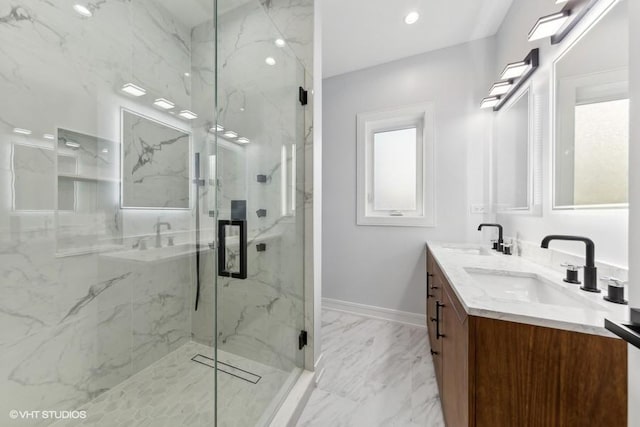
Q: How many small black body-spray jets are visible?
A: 3